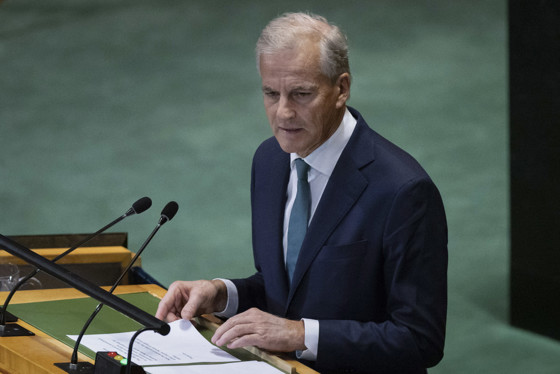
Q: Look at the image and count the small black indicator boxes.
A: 1